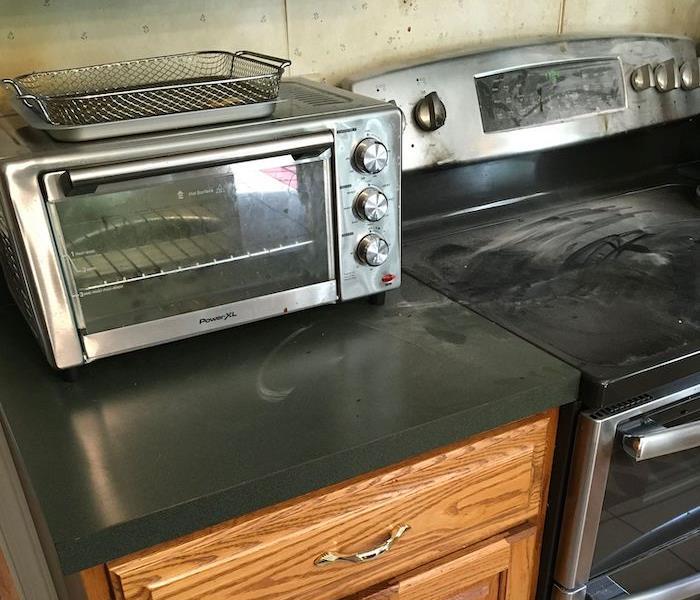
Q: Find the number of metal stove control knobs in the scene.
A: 4